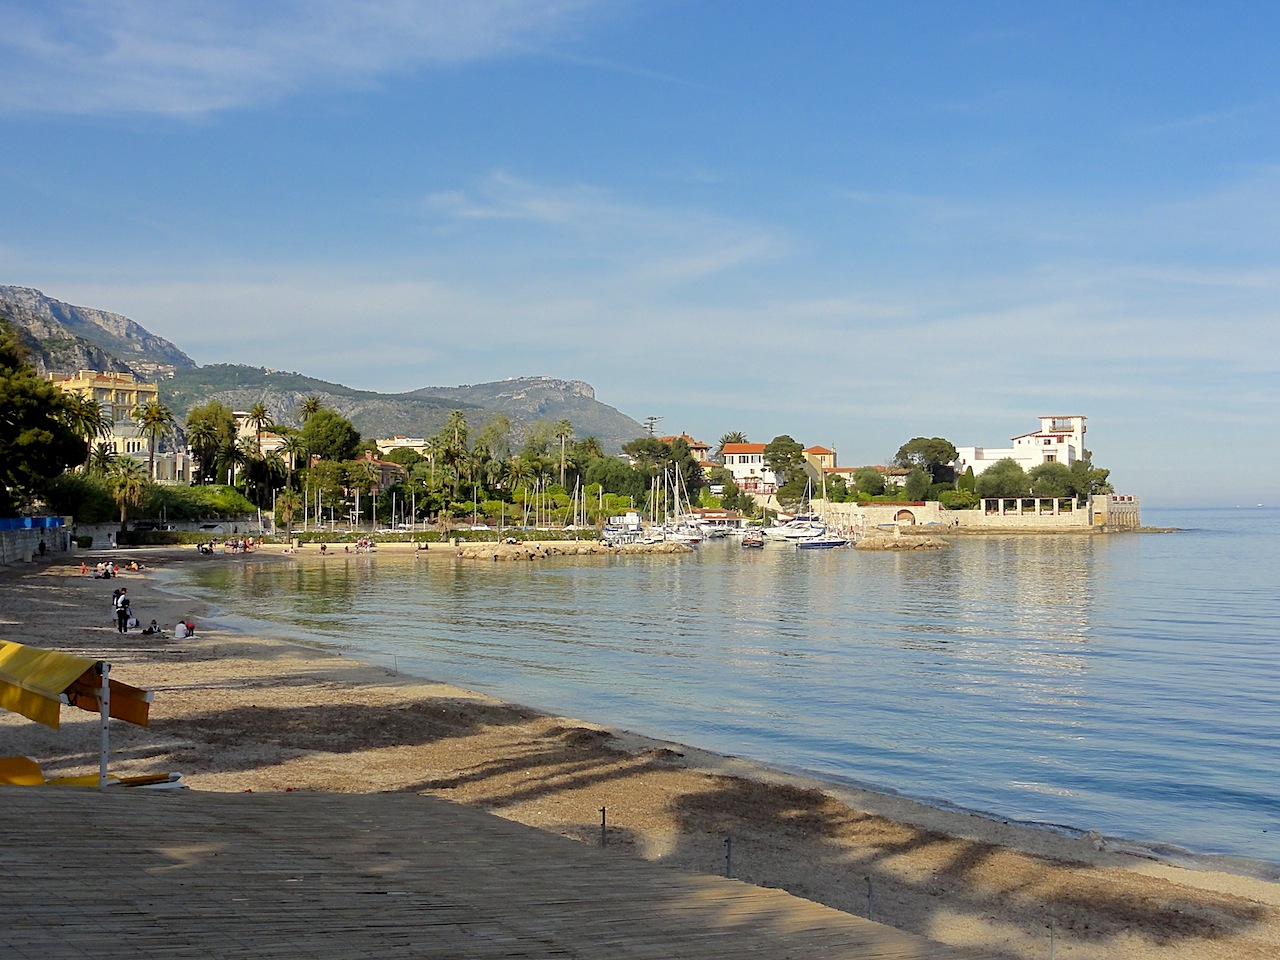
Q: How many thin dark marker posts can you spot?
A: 4